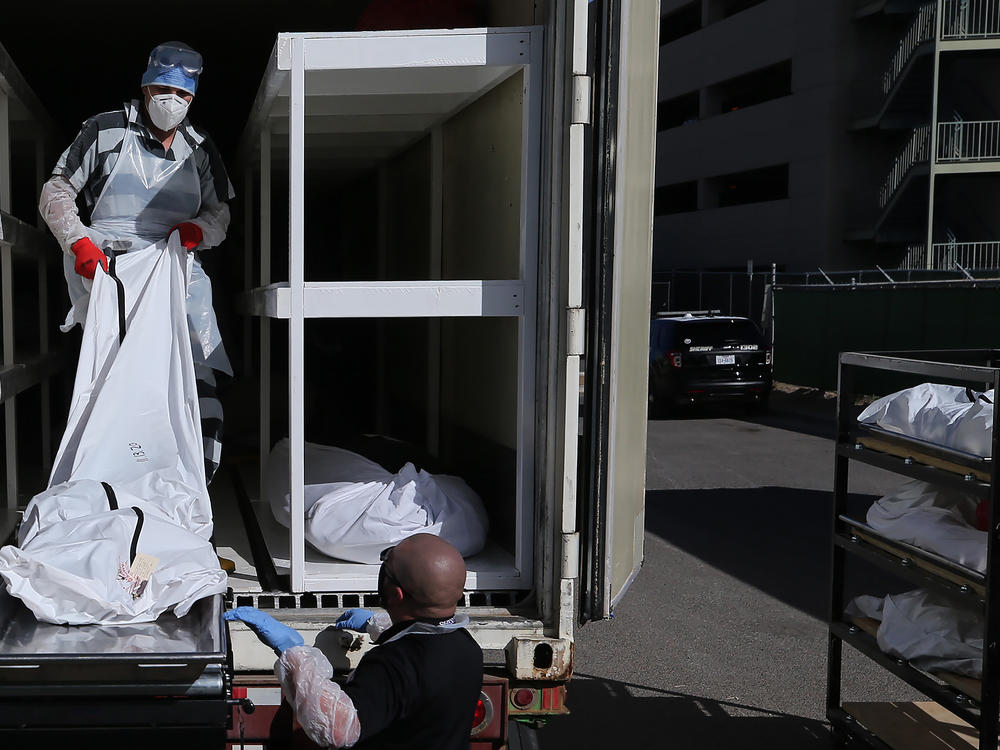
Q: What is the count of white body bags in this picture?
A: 5